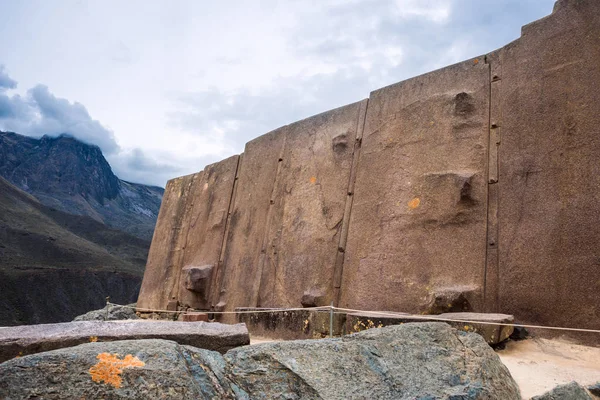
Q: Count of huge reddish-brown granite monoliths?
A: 6